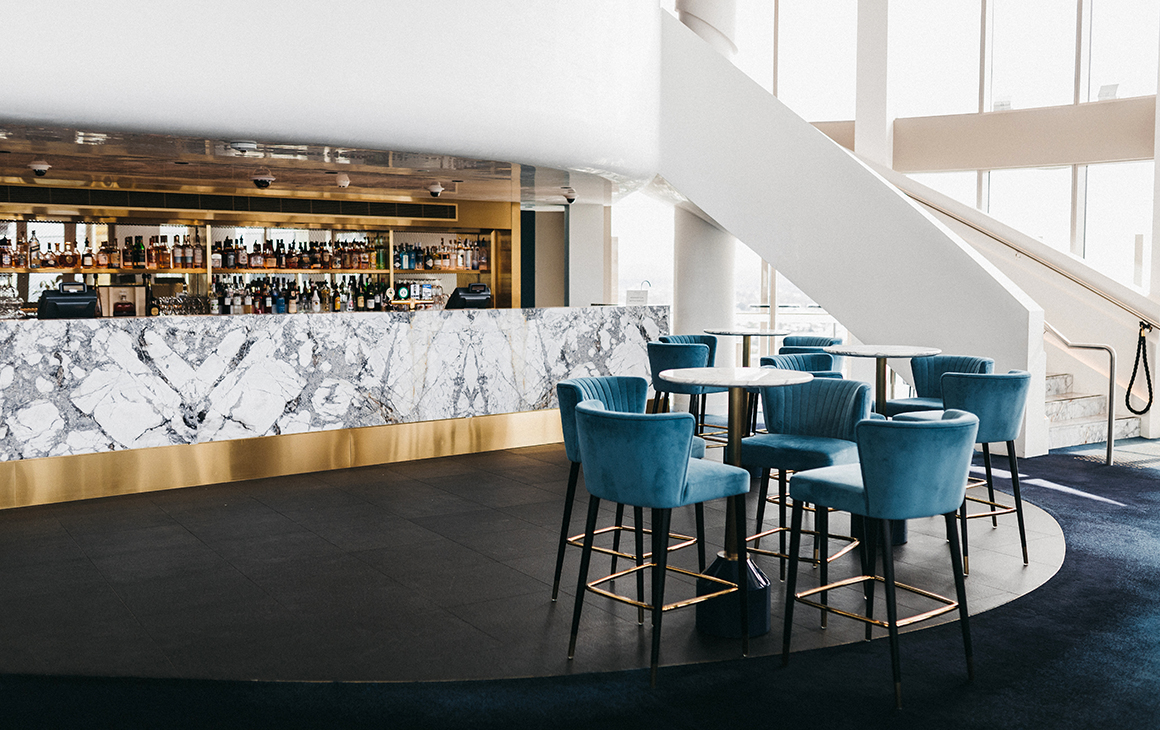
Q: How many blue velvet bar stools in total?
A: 12